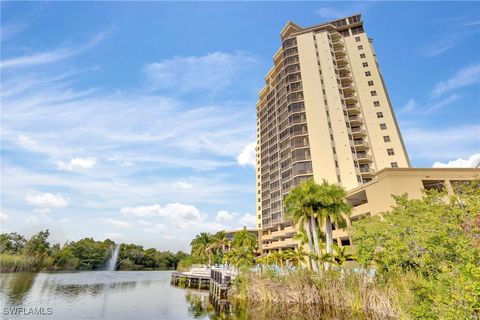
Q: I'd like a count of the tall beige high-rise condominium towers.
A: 1